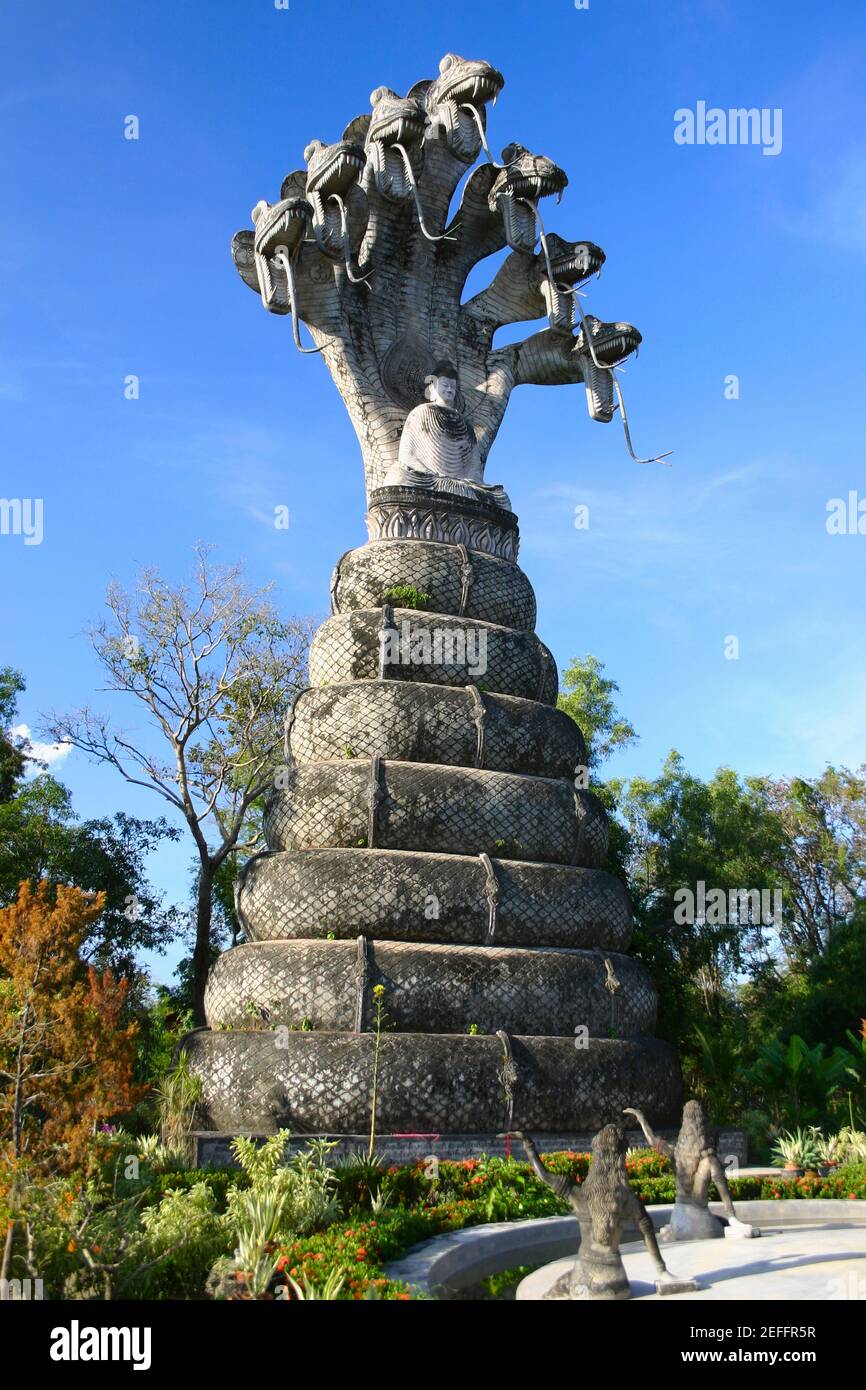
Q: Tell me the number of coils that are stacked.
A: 7